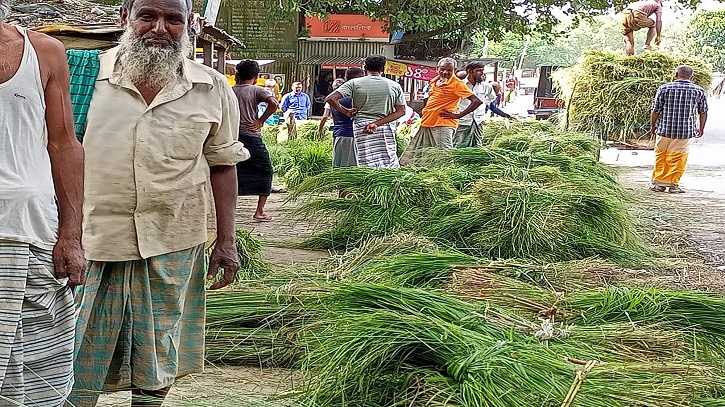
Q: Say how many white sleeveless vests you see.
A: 1